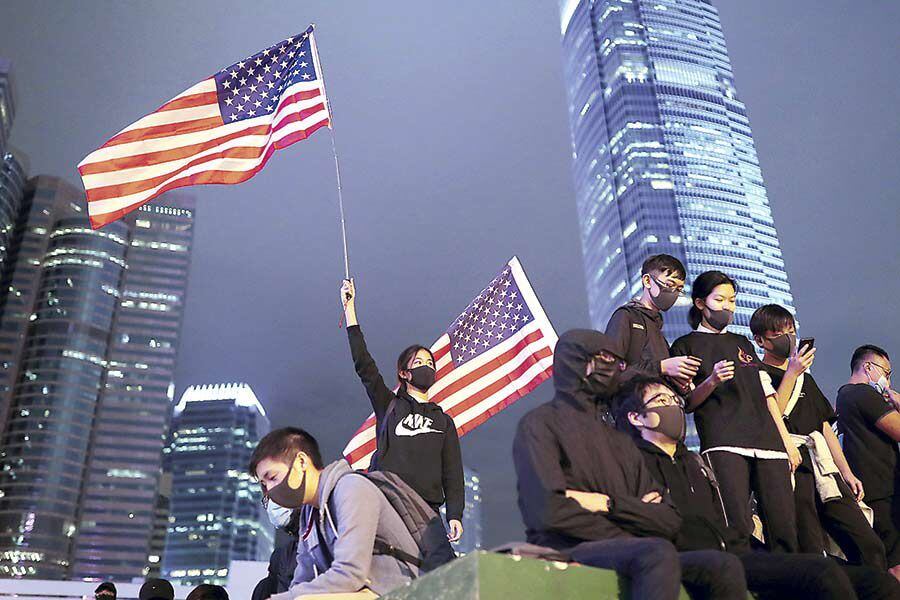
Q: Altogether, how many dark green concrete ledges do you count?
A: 1